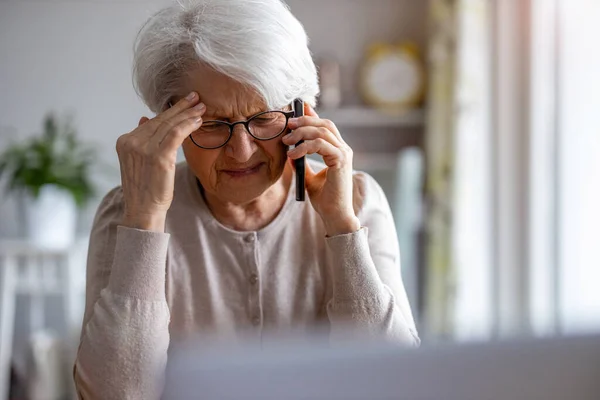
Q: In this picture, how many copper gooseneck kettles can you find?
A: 0